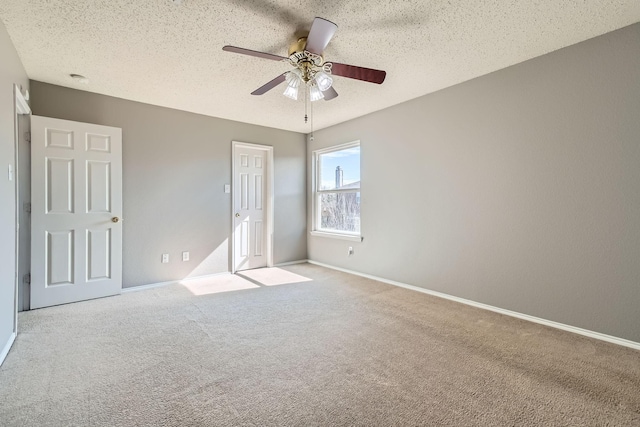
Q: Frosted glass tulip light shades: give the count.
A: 4